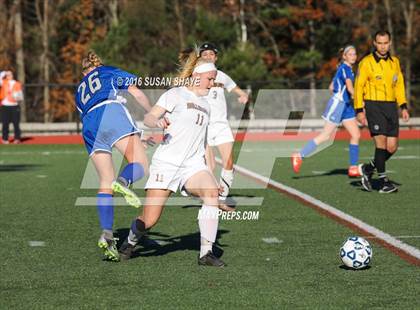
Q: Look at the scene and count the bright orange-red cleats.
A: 2